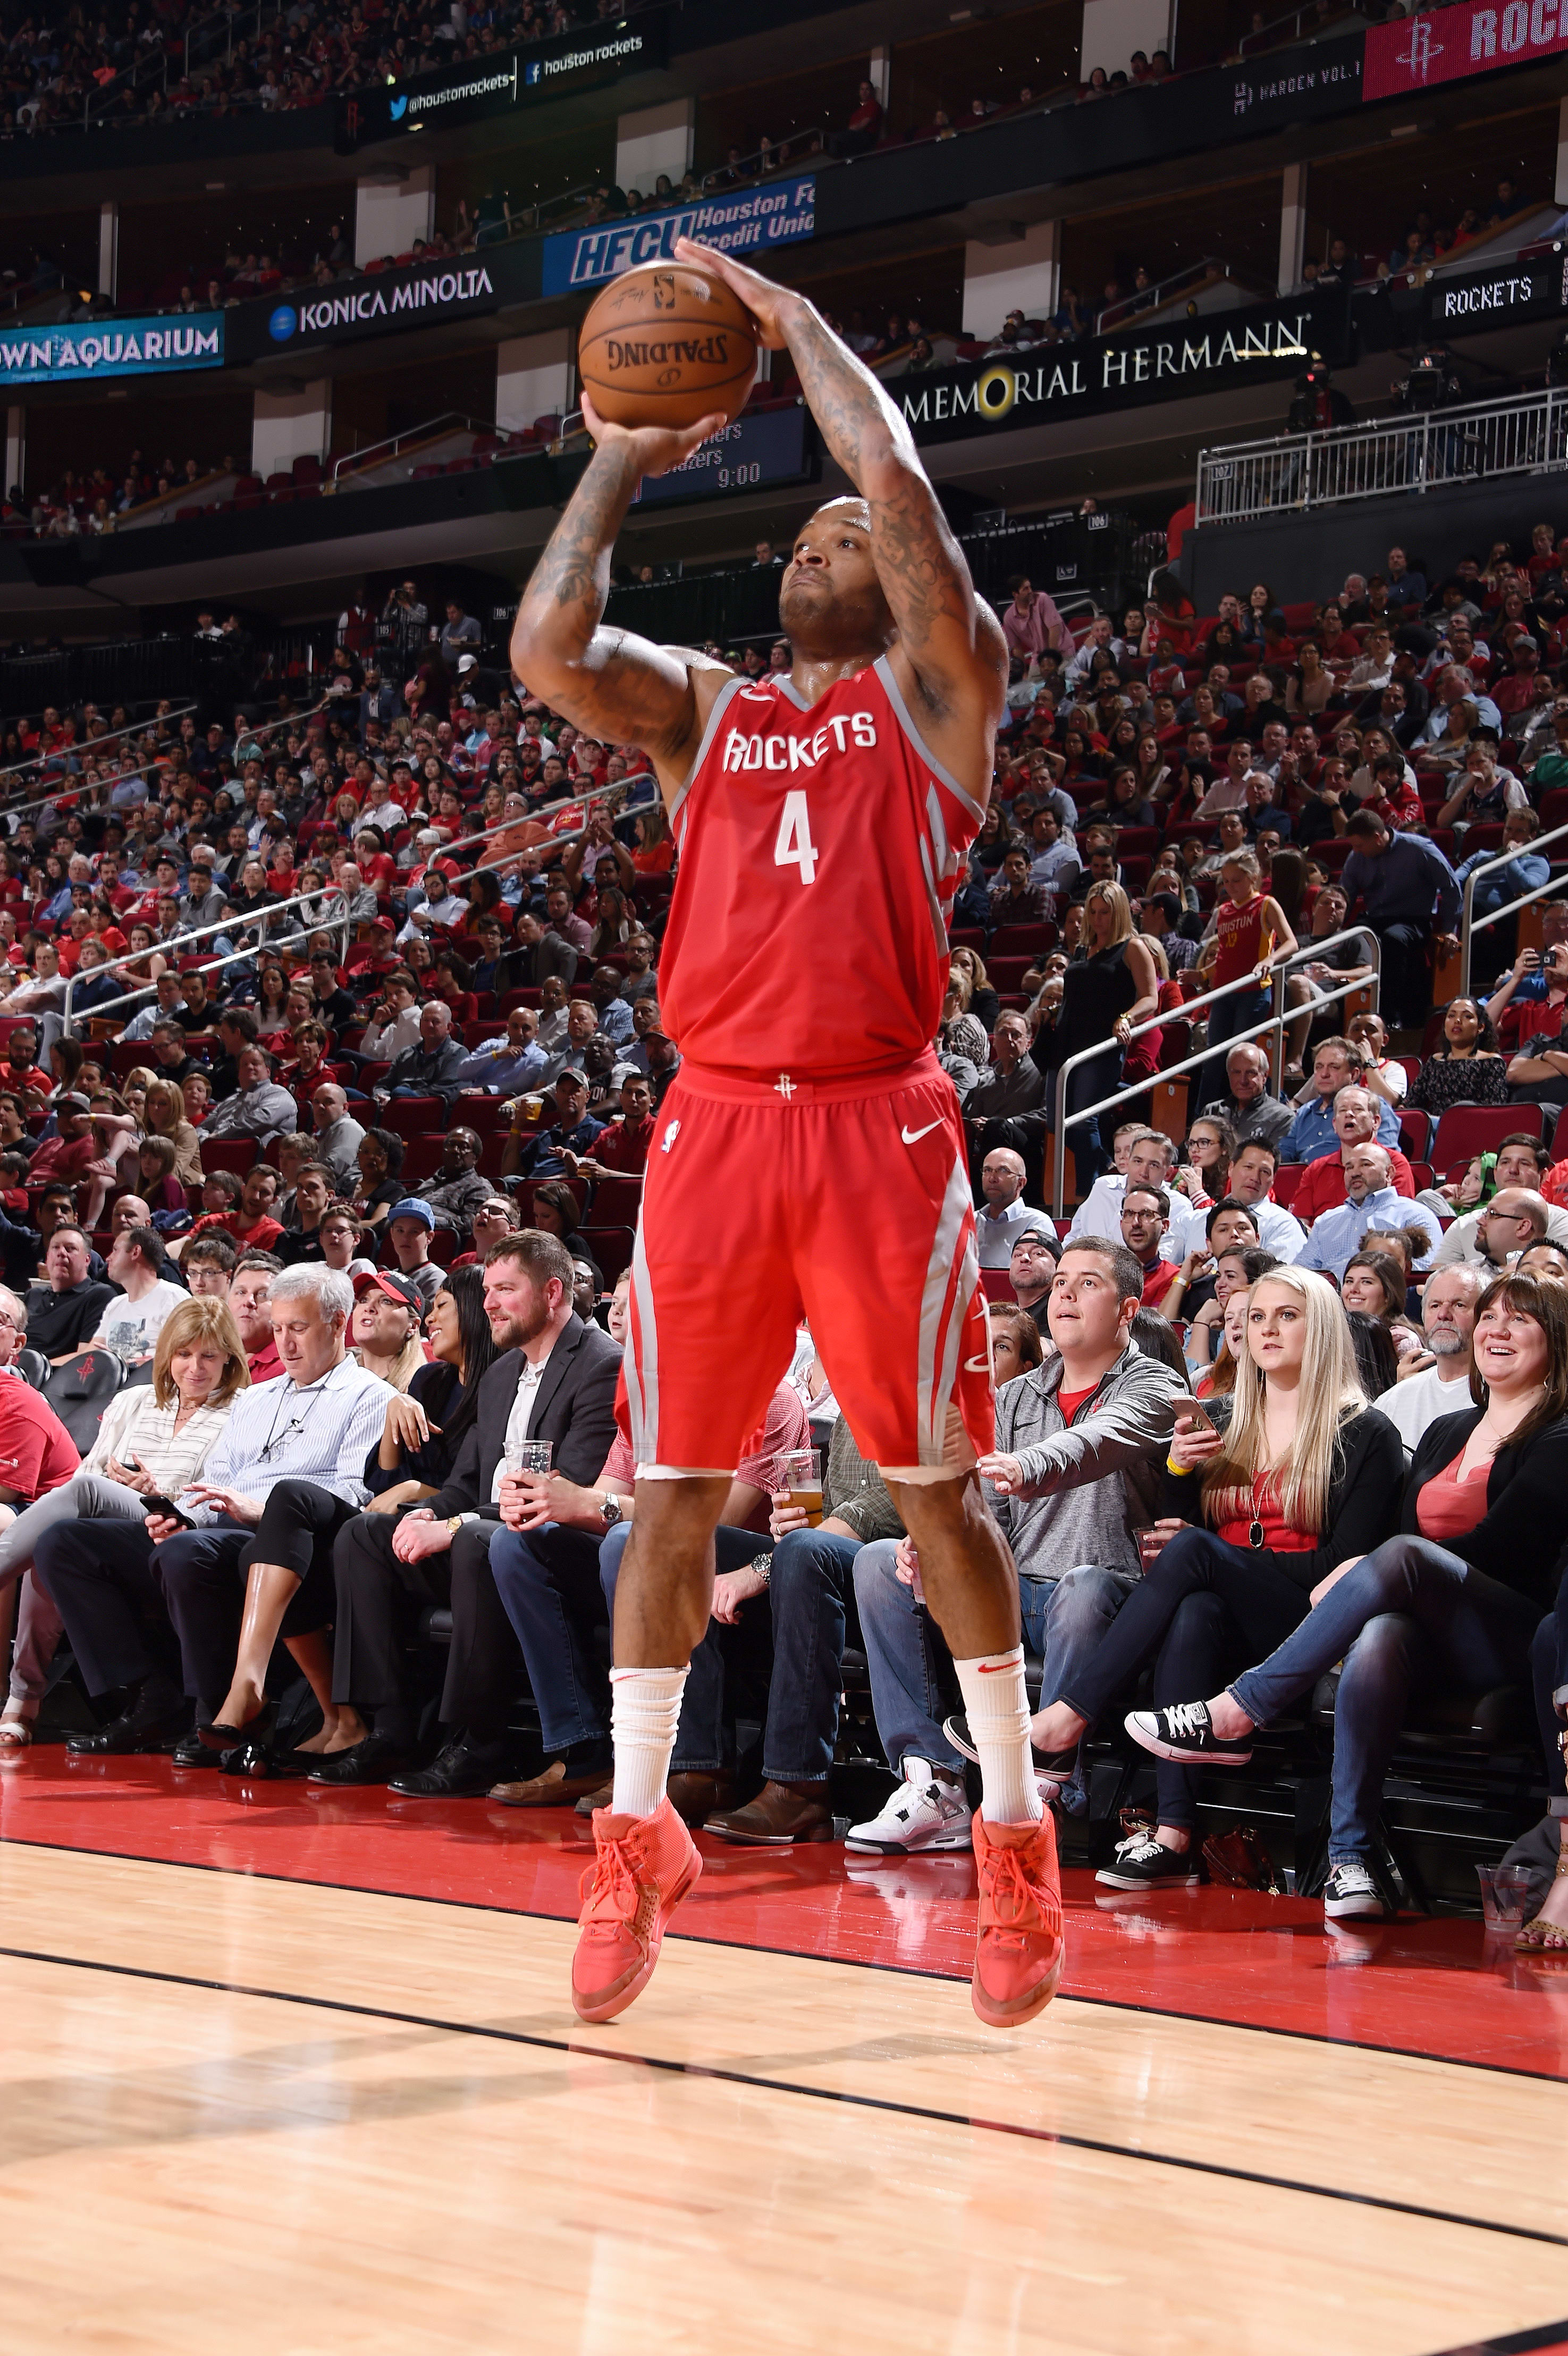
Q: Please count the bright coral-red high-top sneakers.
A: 2